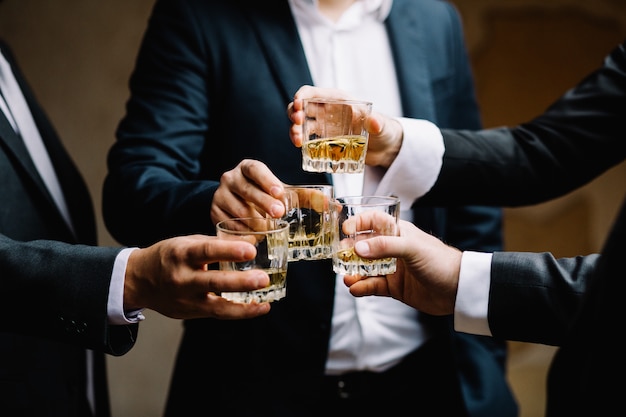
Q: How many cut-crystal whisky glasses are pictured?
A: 4